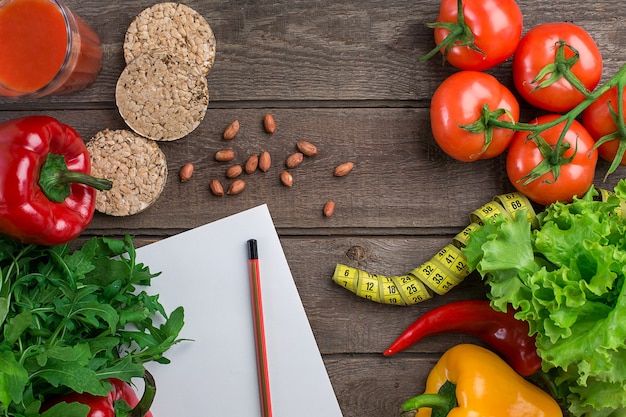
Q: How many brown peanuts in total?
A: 14